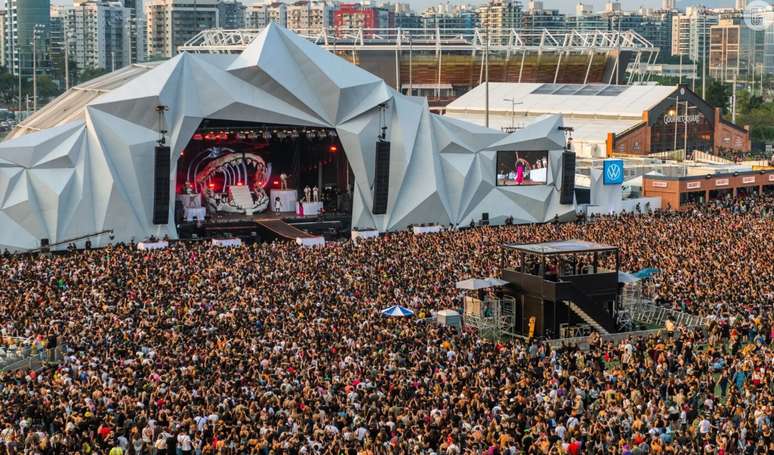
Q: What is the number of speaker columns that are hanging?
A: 3